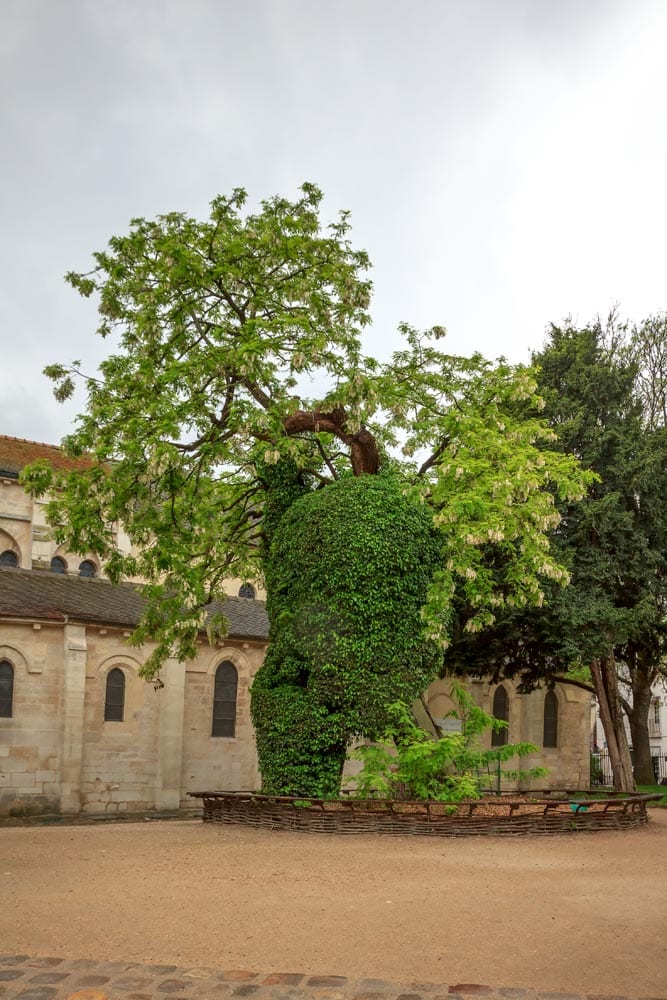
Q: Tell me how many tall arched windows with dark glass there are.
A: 5